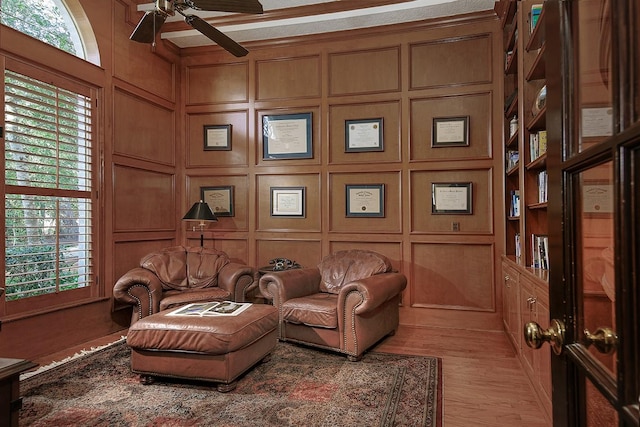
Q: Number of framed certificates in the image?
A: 8